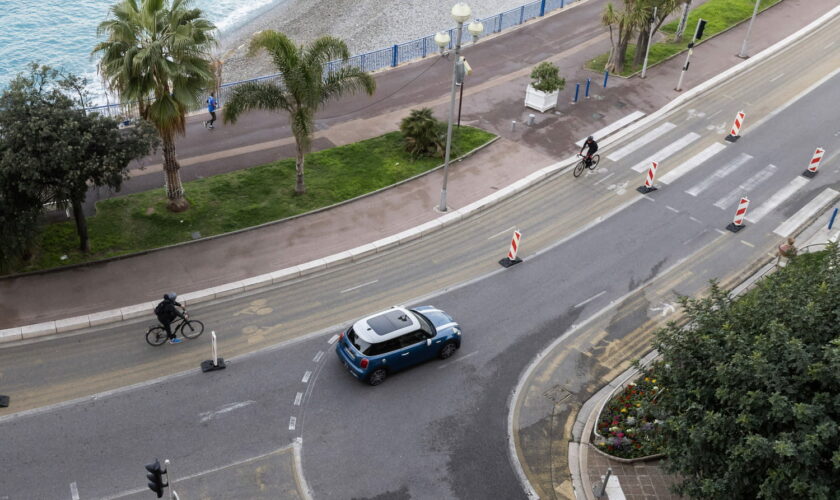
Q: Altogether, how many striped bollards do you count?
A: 5